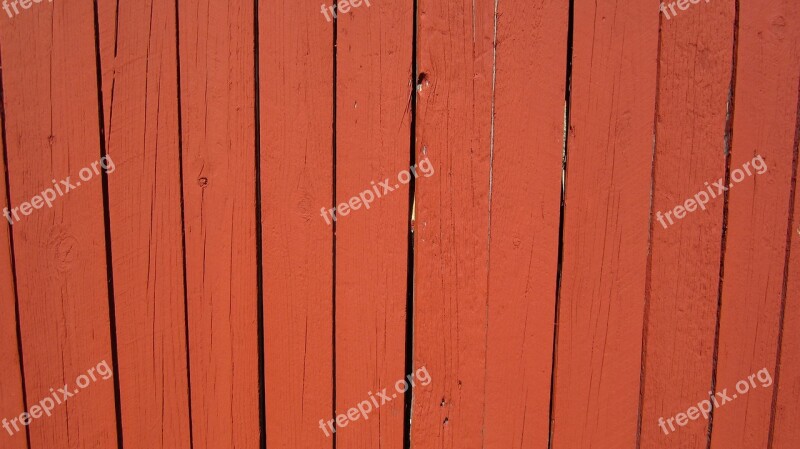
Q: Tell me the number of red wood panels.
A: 12